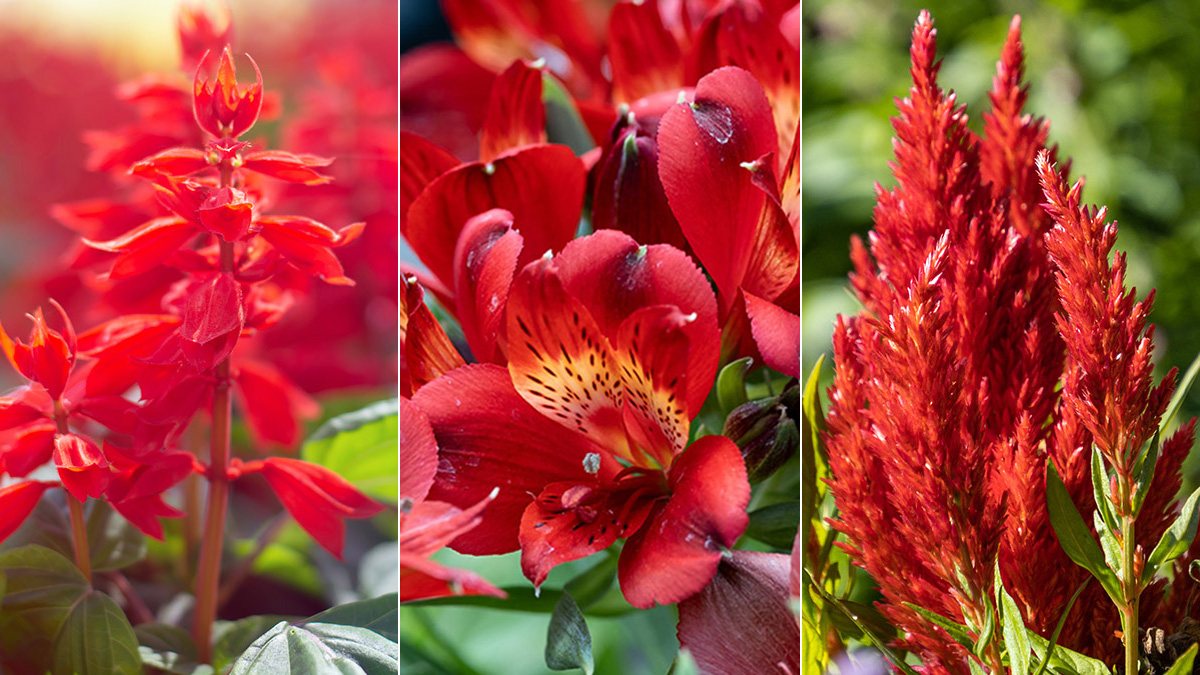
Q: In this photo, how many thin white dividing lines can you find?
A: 2